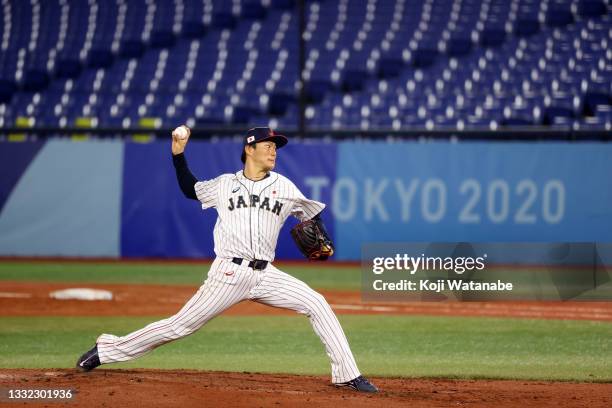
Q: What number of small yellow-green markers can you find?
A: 6